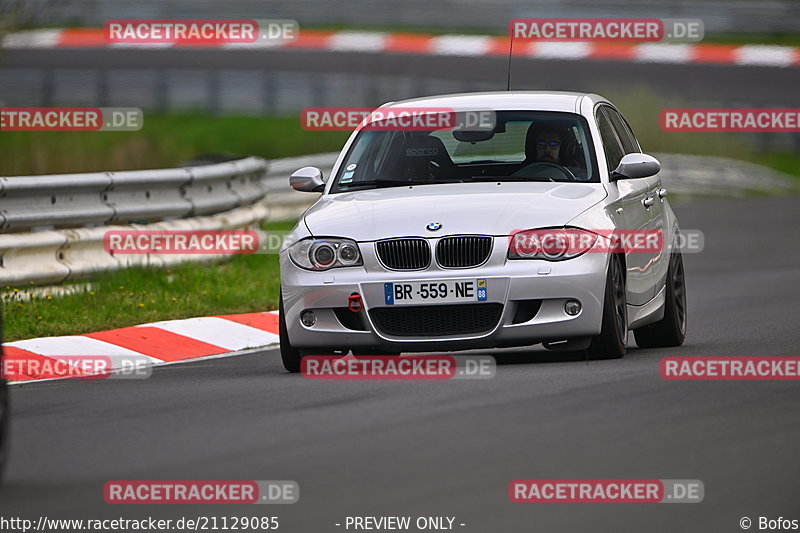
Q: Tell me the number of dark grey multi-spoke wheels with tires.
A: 2